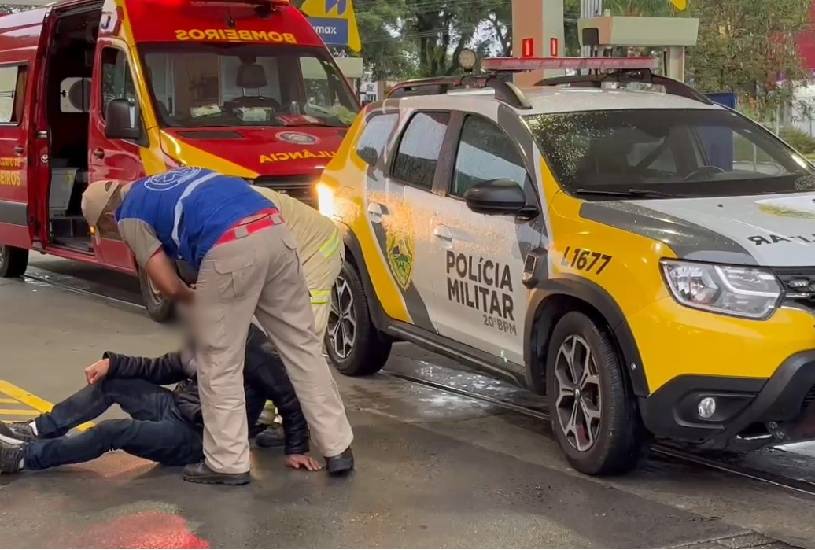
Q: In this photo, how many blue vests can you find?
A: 1